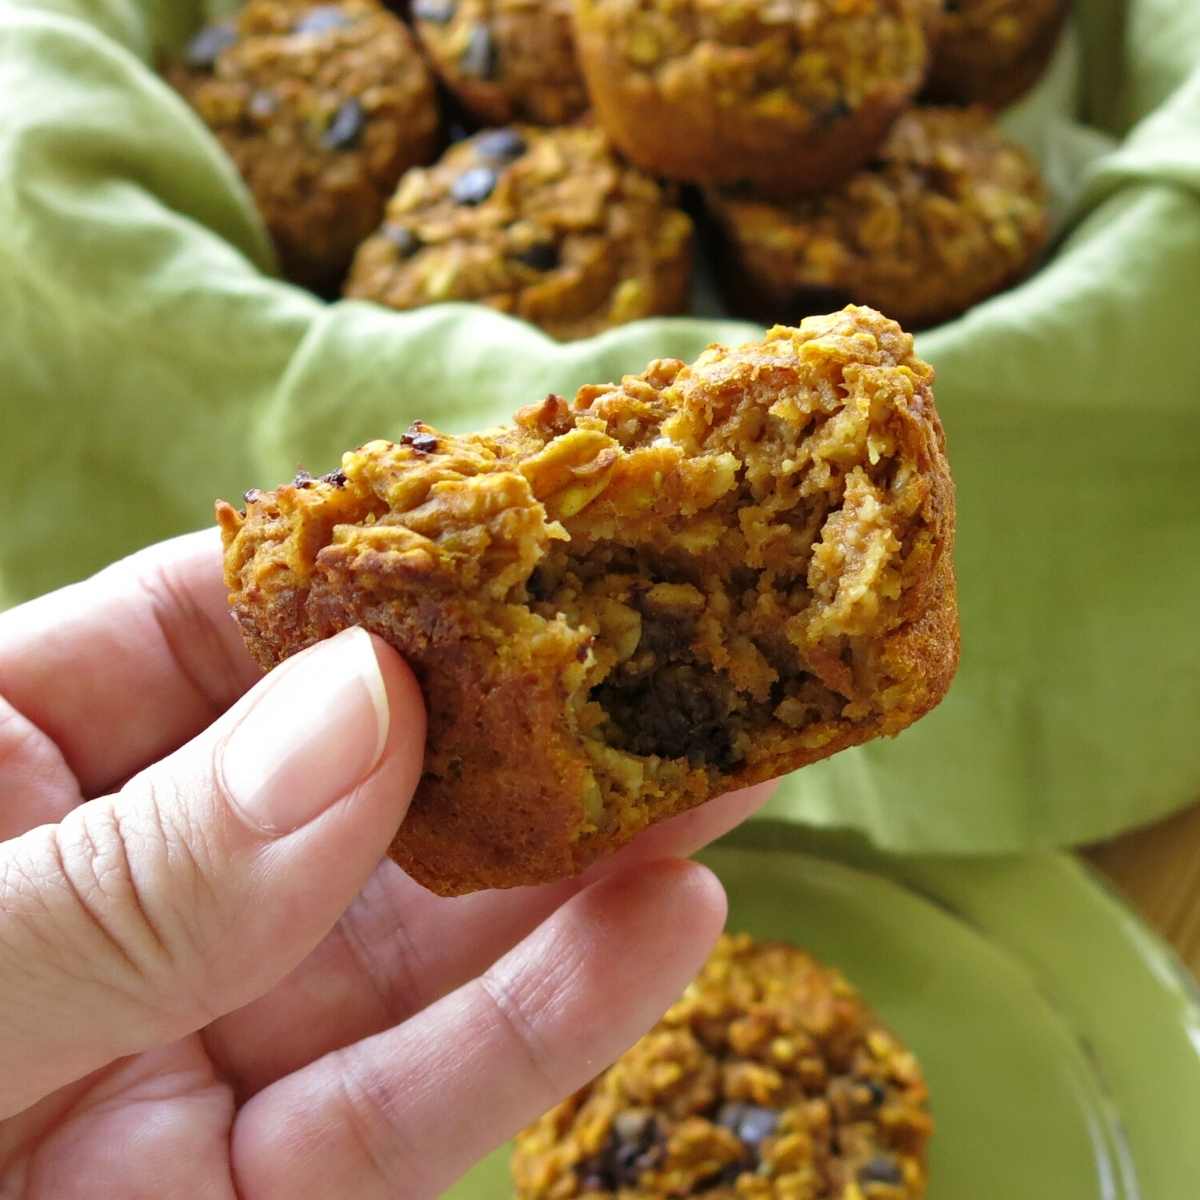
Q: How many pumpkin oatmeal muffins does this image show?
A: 8